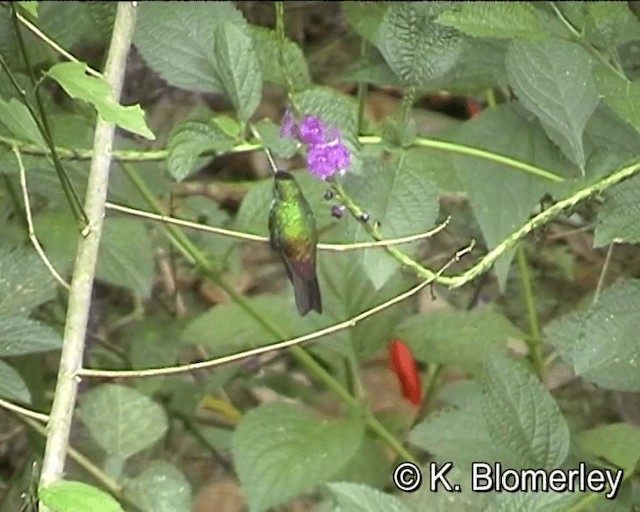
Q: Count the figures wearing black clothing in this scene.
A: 0